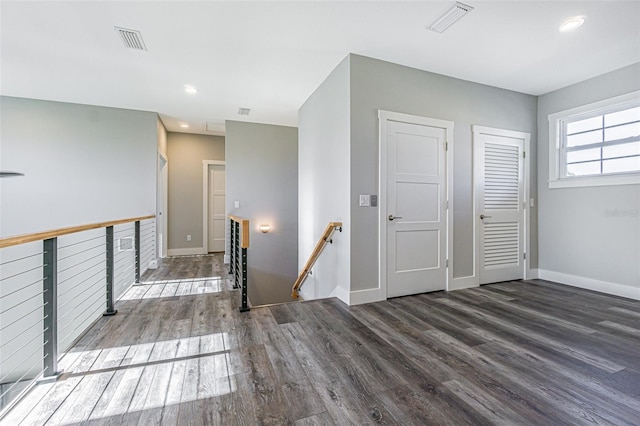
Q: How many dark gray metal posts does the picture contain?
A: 6